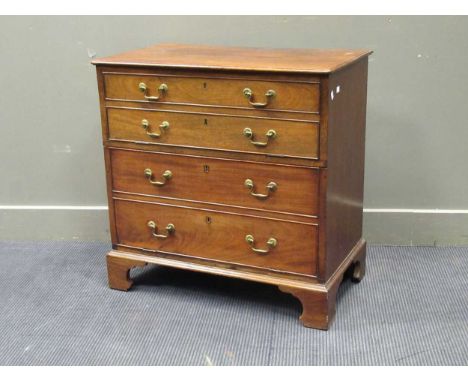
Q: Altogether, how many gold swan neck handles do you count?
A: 8